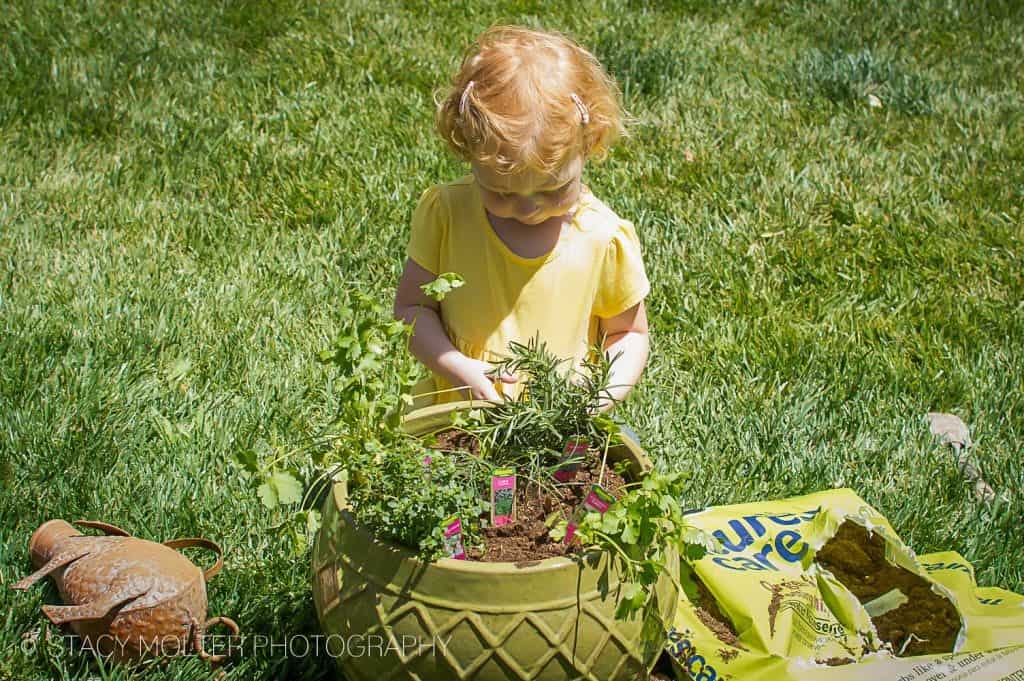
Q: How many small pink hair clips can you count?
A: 2